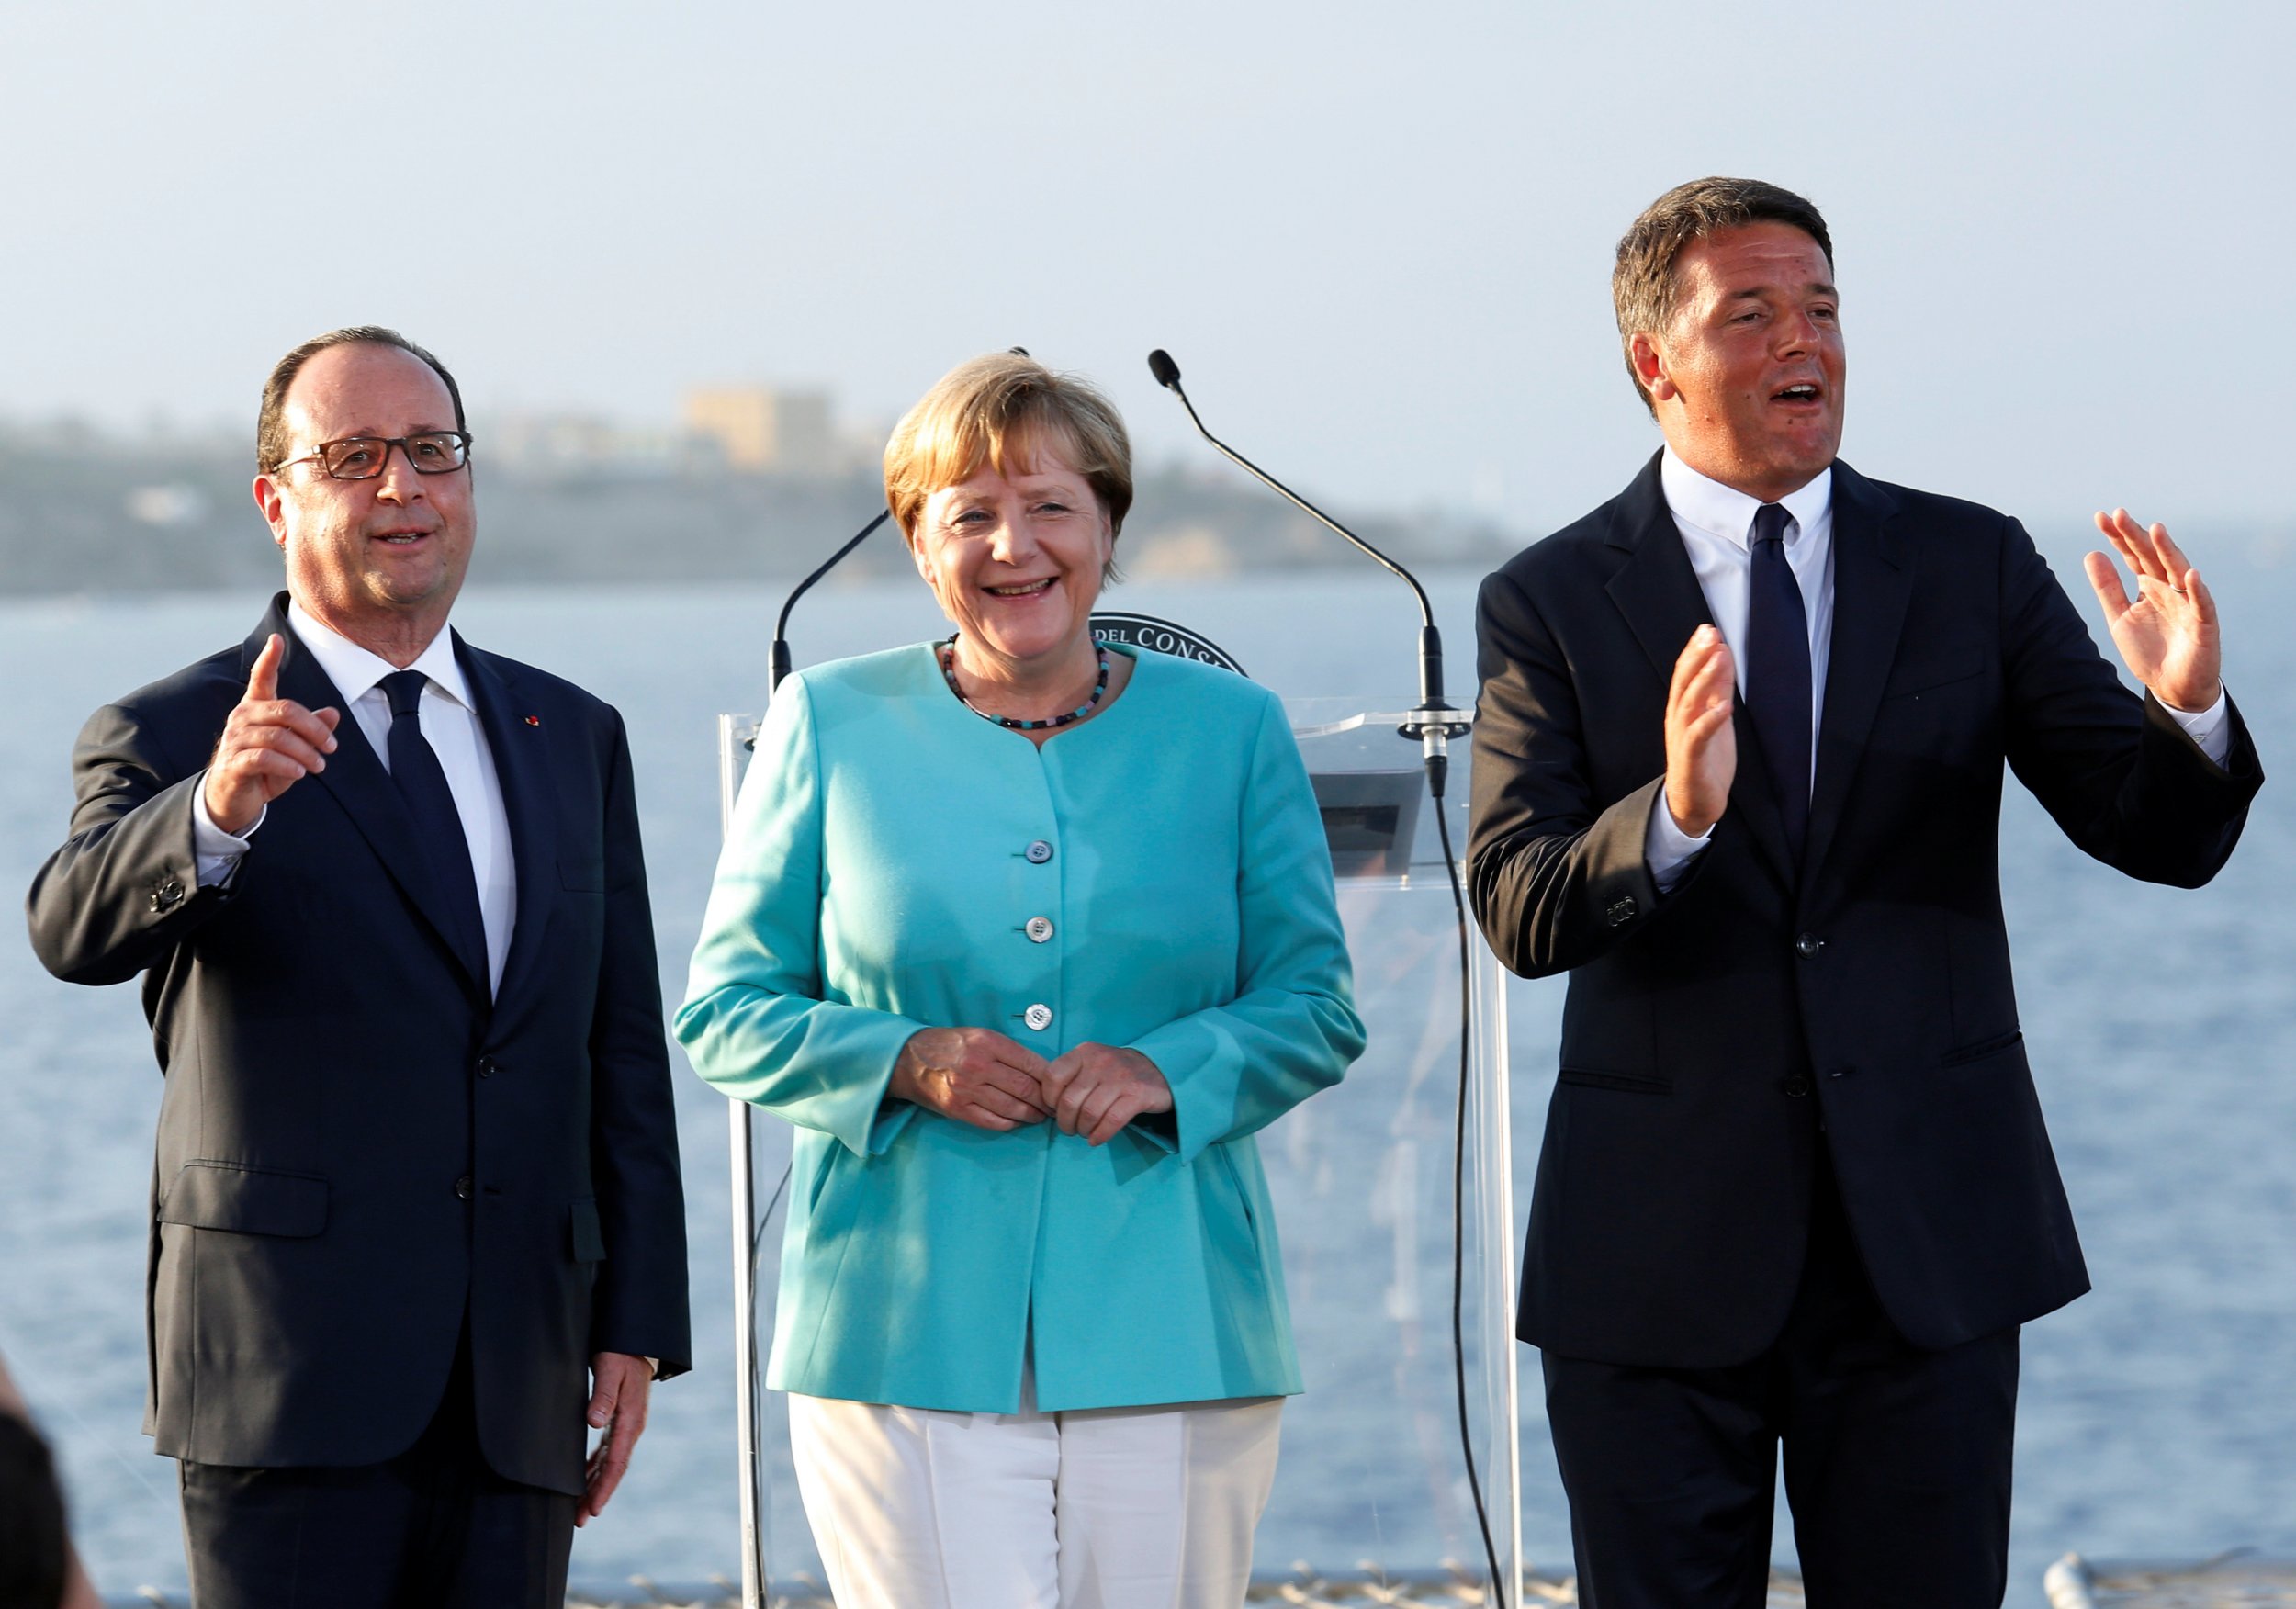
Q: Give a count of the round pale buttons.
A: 3